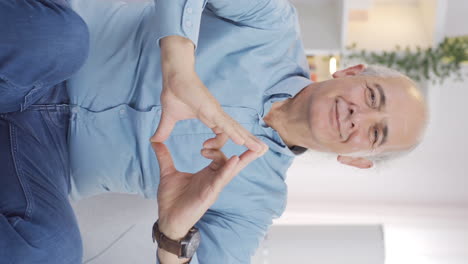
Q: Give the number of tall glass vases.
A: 0